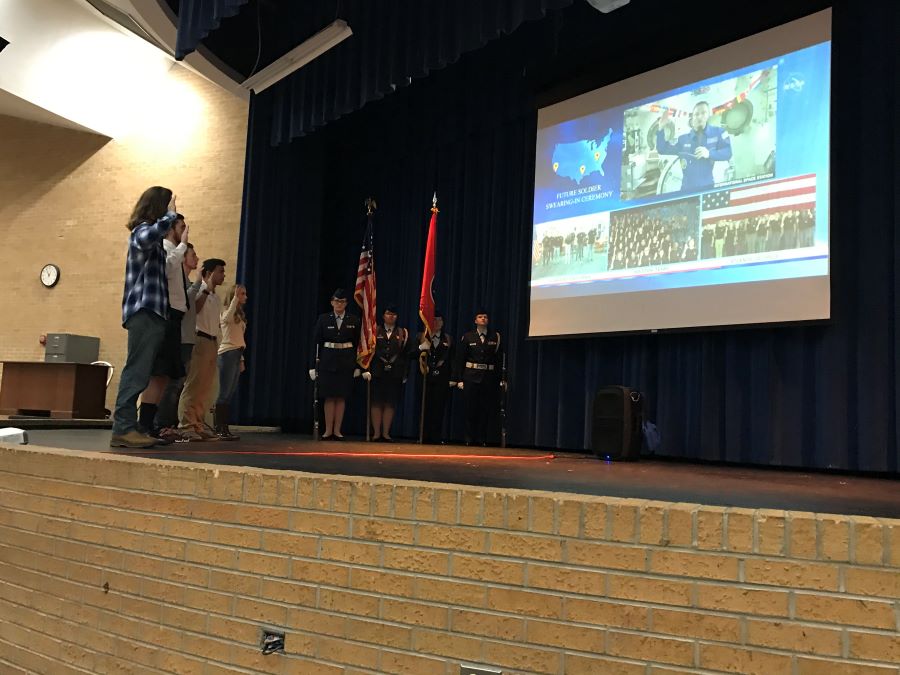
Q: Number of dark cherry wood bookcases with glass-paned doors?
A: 0